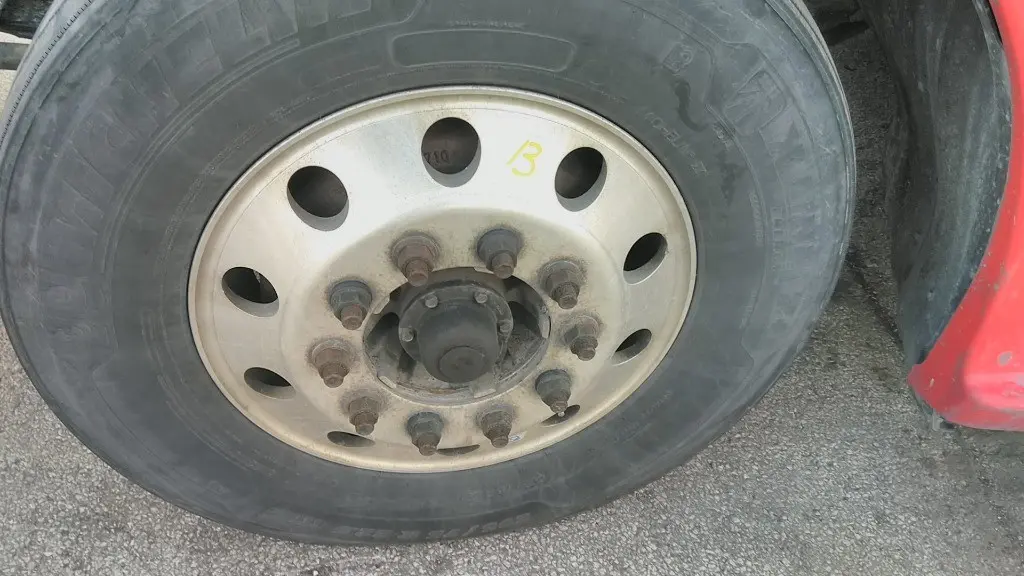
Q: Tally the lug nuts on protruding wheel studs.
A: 10